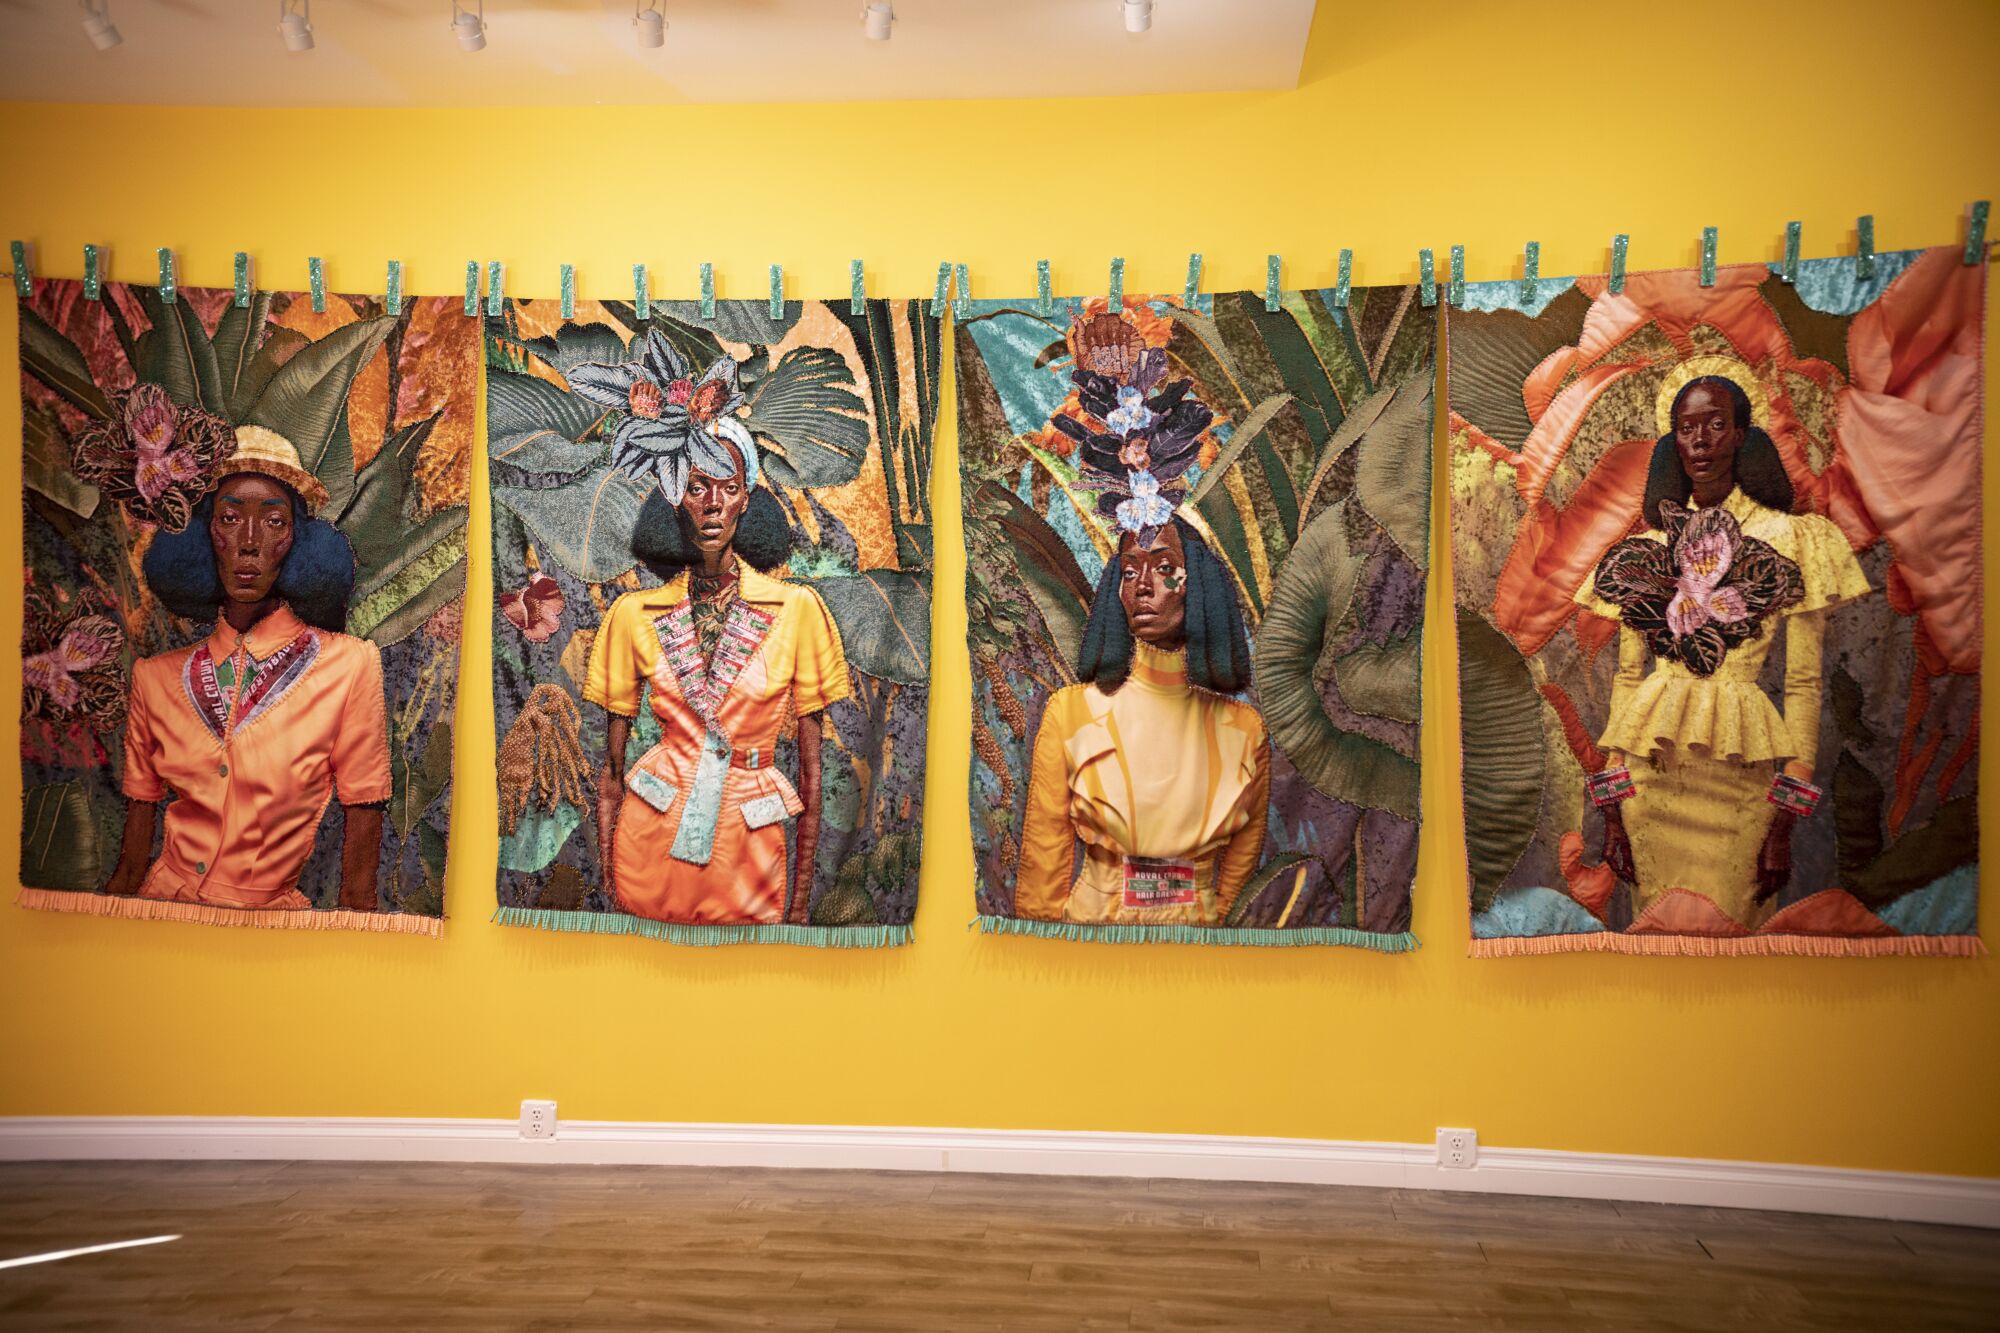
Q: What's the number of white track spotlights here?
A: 6